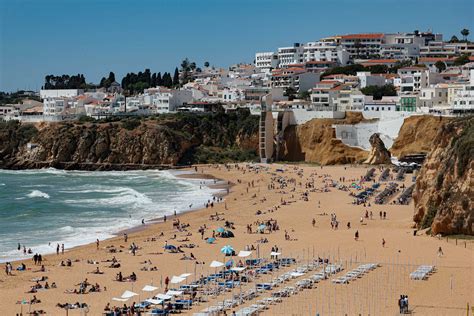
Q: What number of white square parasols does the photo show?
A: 13